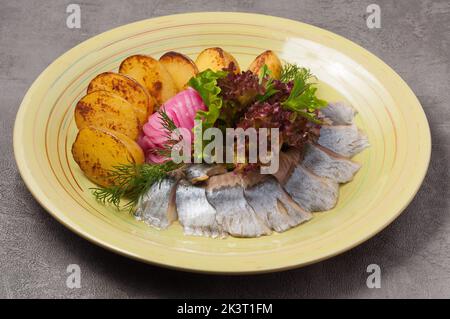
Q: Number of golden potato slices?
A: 7